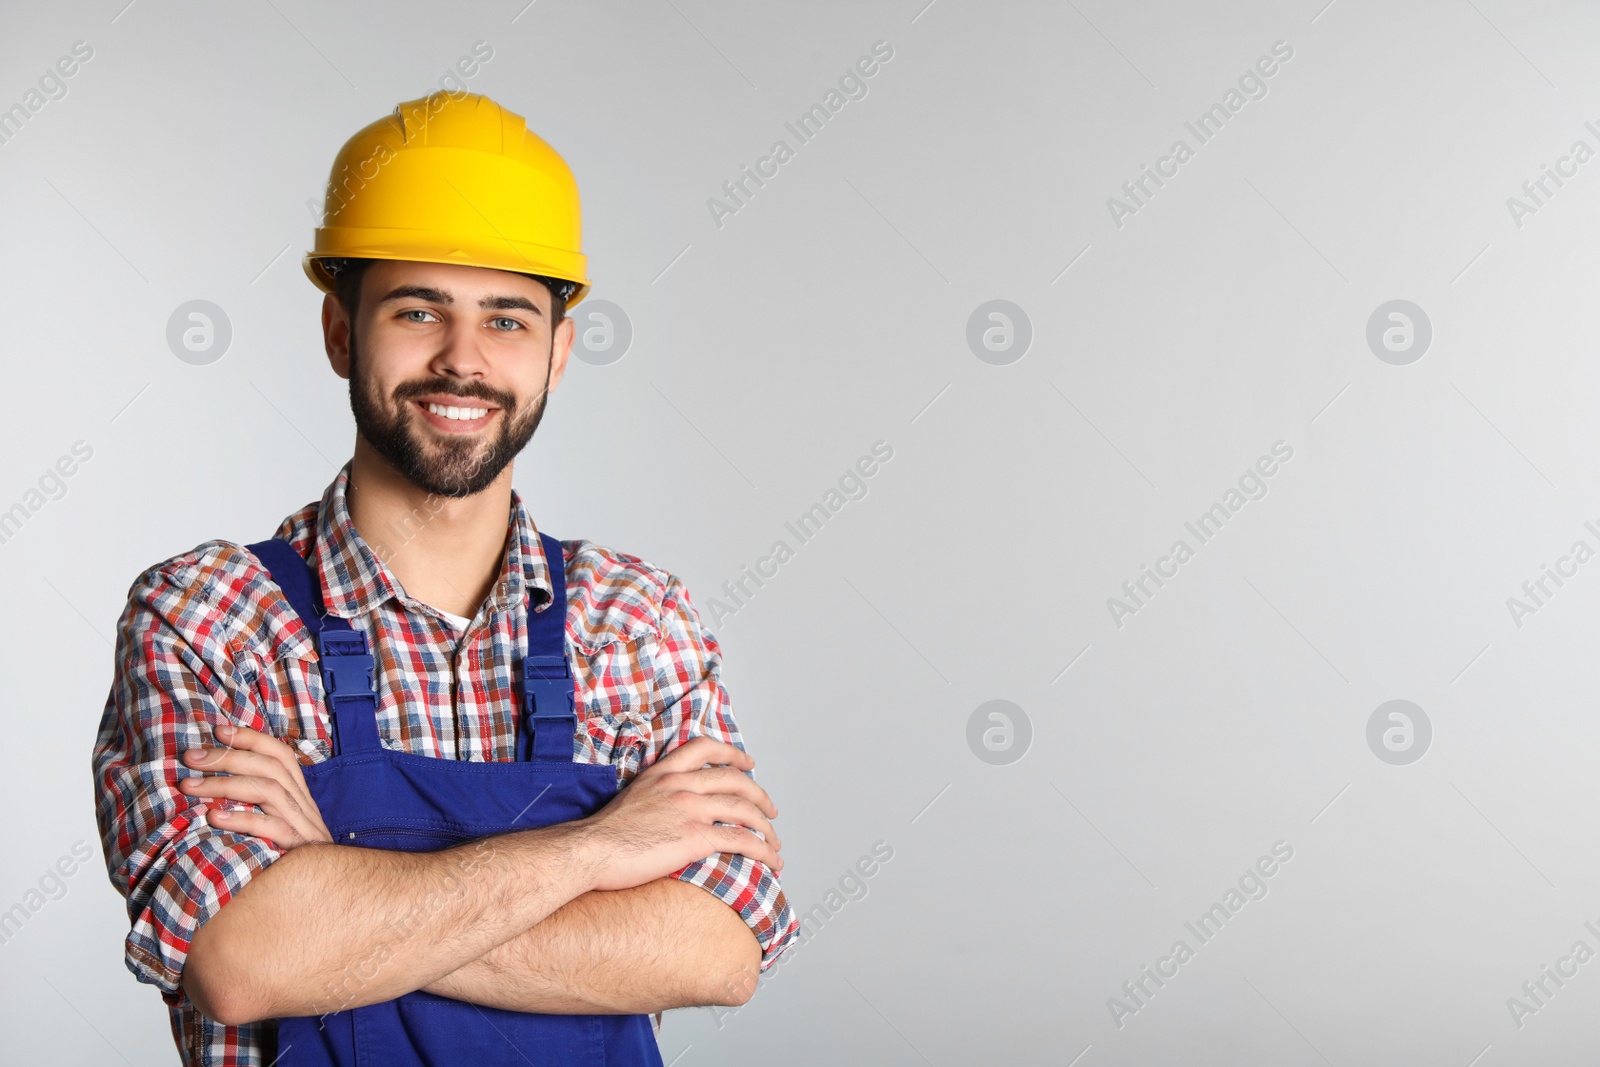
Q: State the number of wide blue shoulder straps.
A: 2